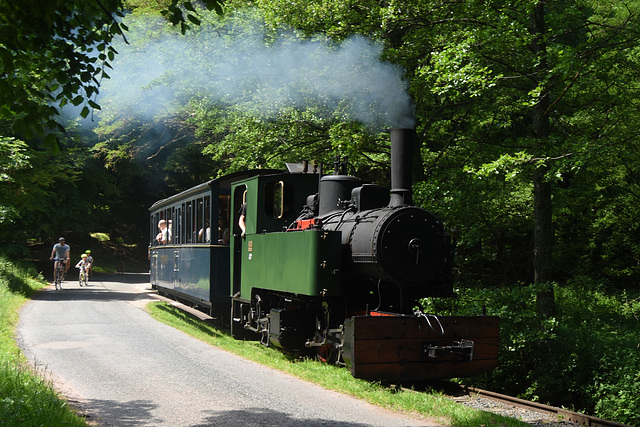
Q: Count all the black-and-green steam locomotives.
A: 1